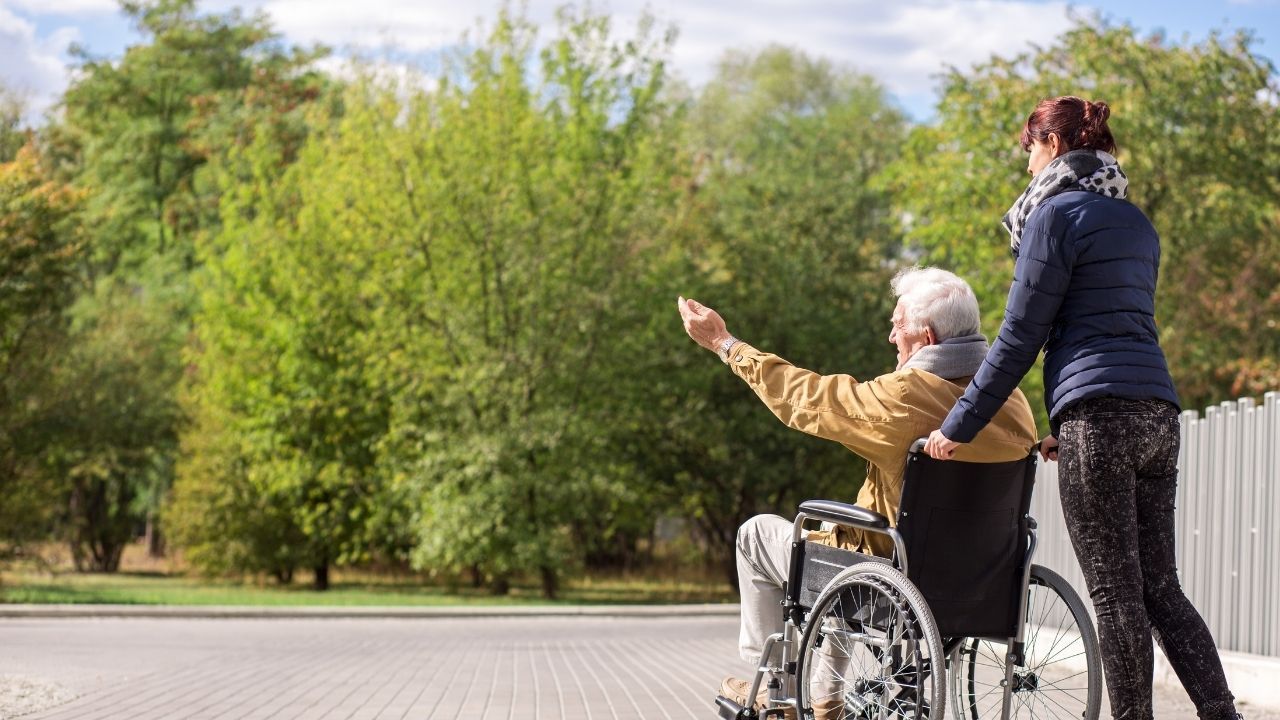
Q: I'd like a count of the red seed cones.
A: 0